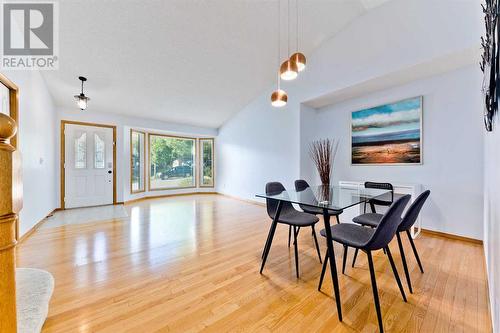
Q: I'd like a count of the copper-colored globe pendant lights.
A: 3